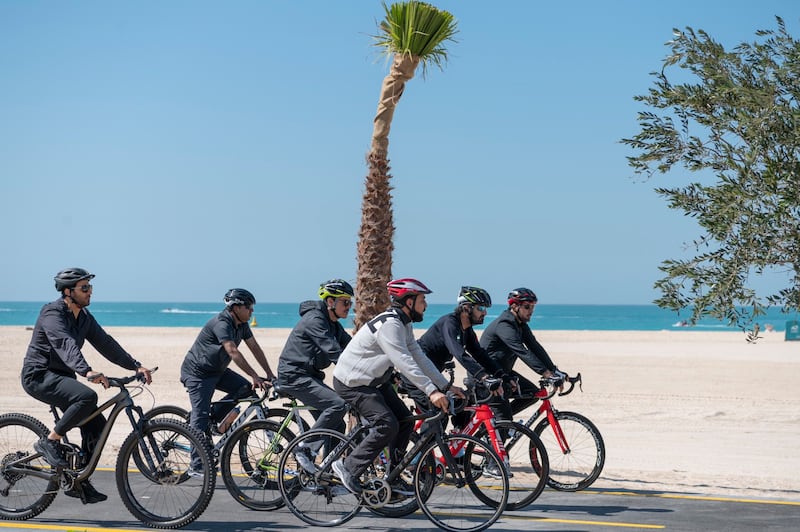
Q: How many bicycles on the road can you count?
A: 6